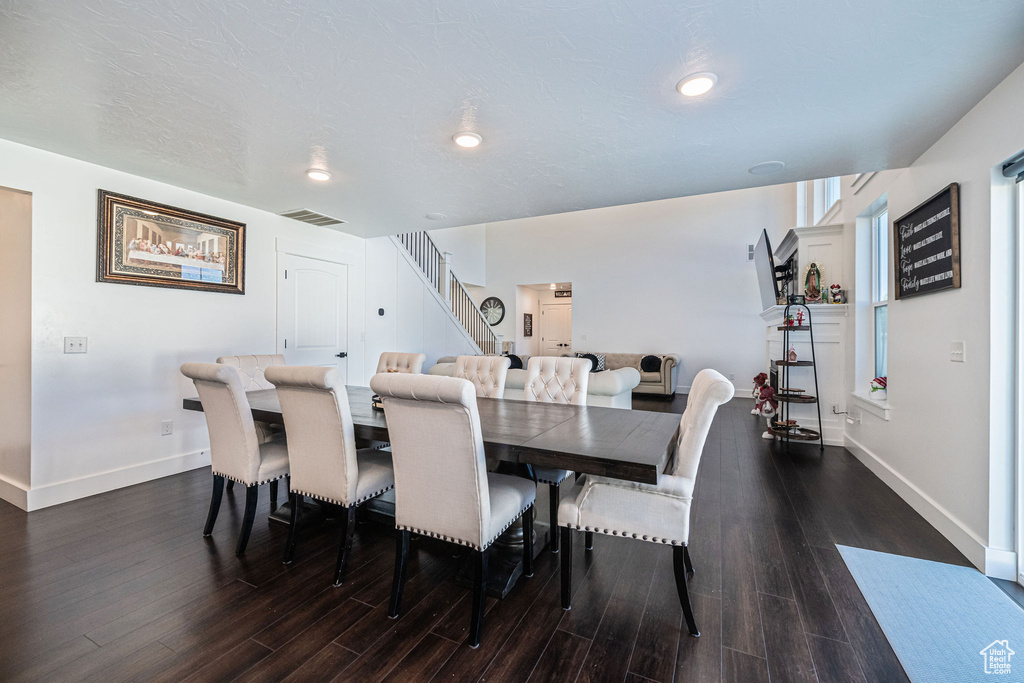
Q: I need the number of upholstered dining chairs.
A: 8